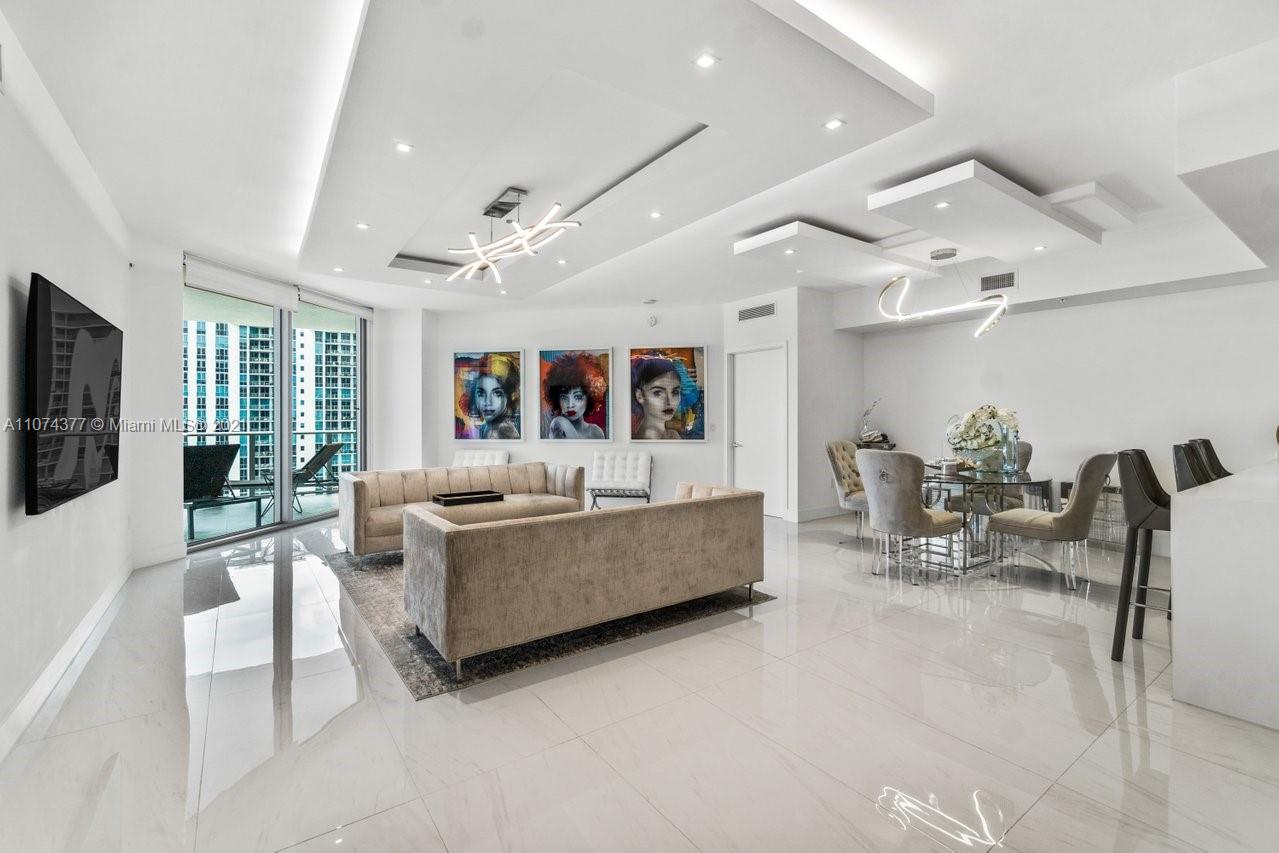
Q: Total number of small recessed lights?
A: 12